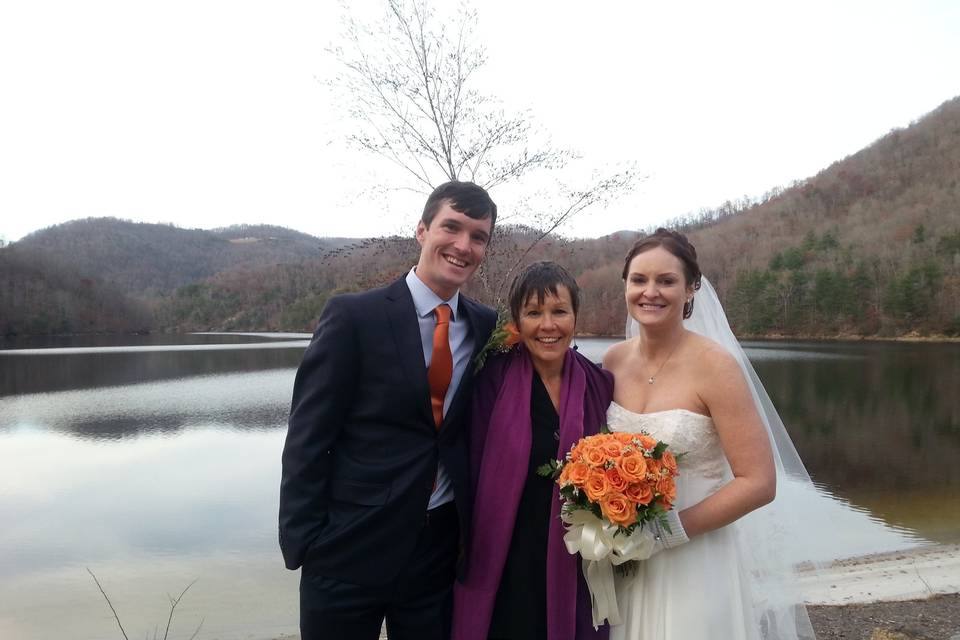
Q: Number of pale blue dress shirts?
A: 1